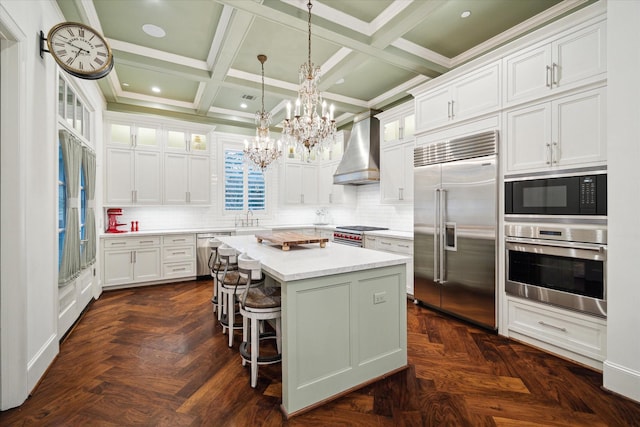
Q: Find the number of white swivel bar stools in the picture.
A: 3